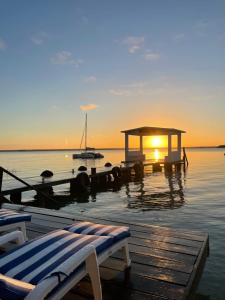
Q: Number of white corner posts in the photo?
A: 4